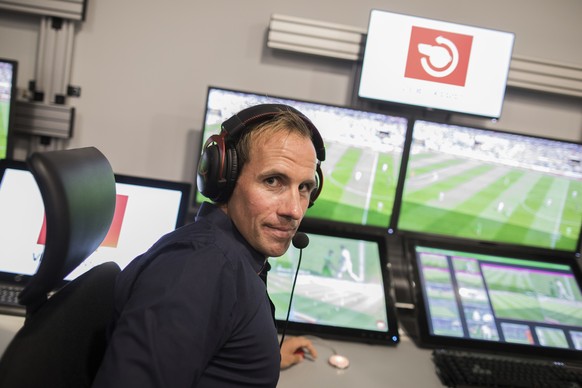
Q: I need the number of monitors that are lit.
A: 7